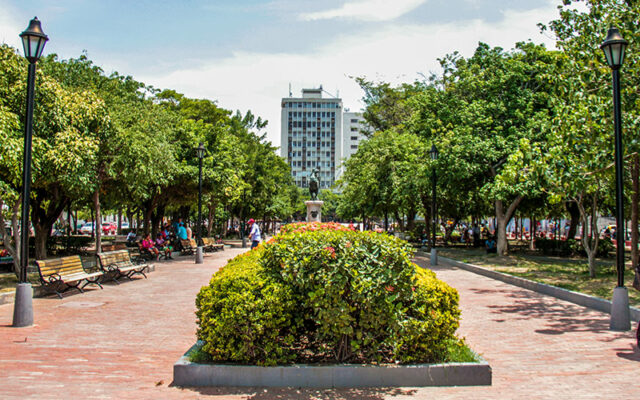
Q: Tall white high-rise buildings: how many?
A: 2